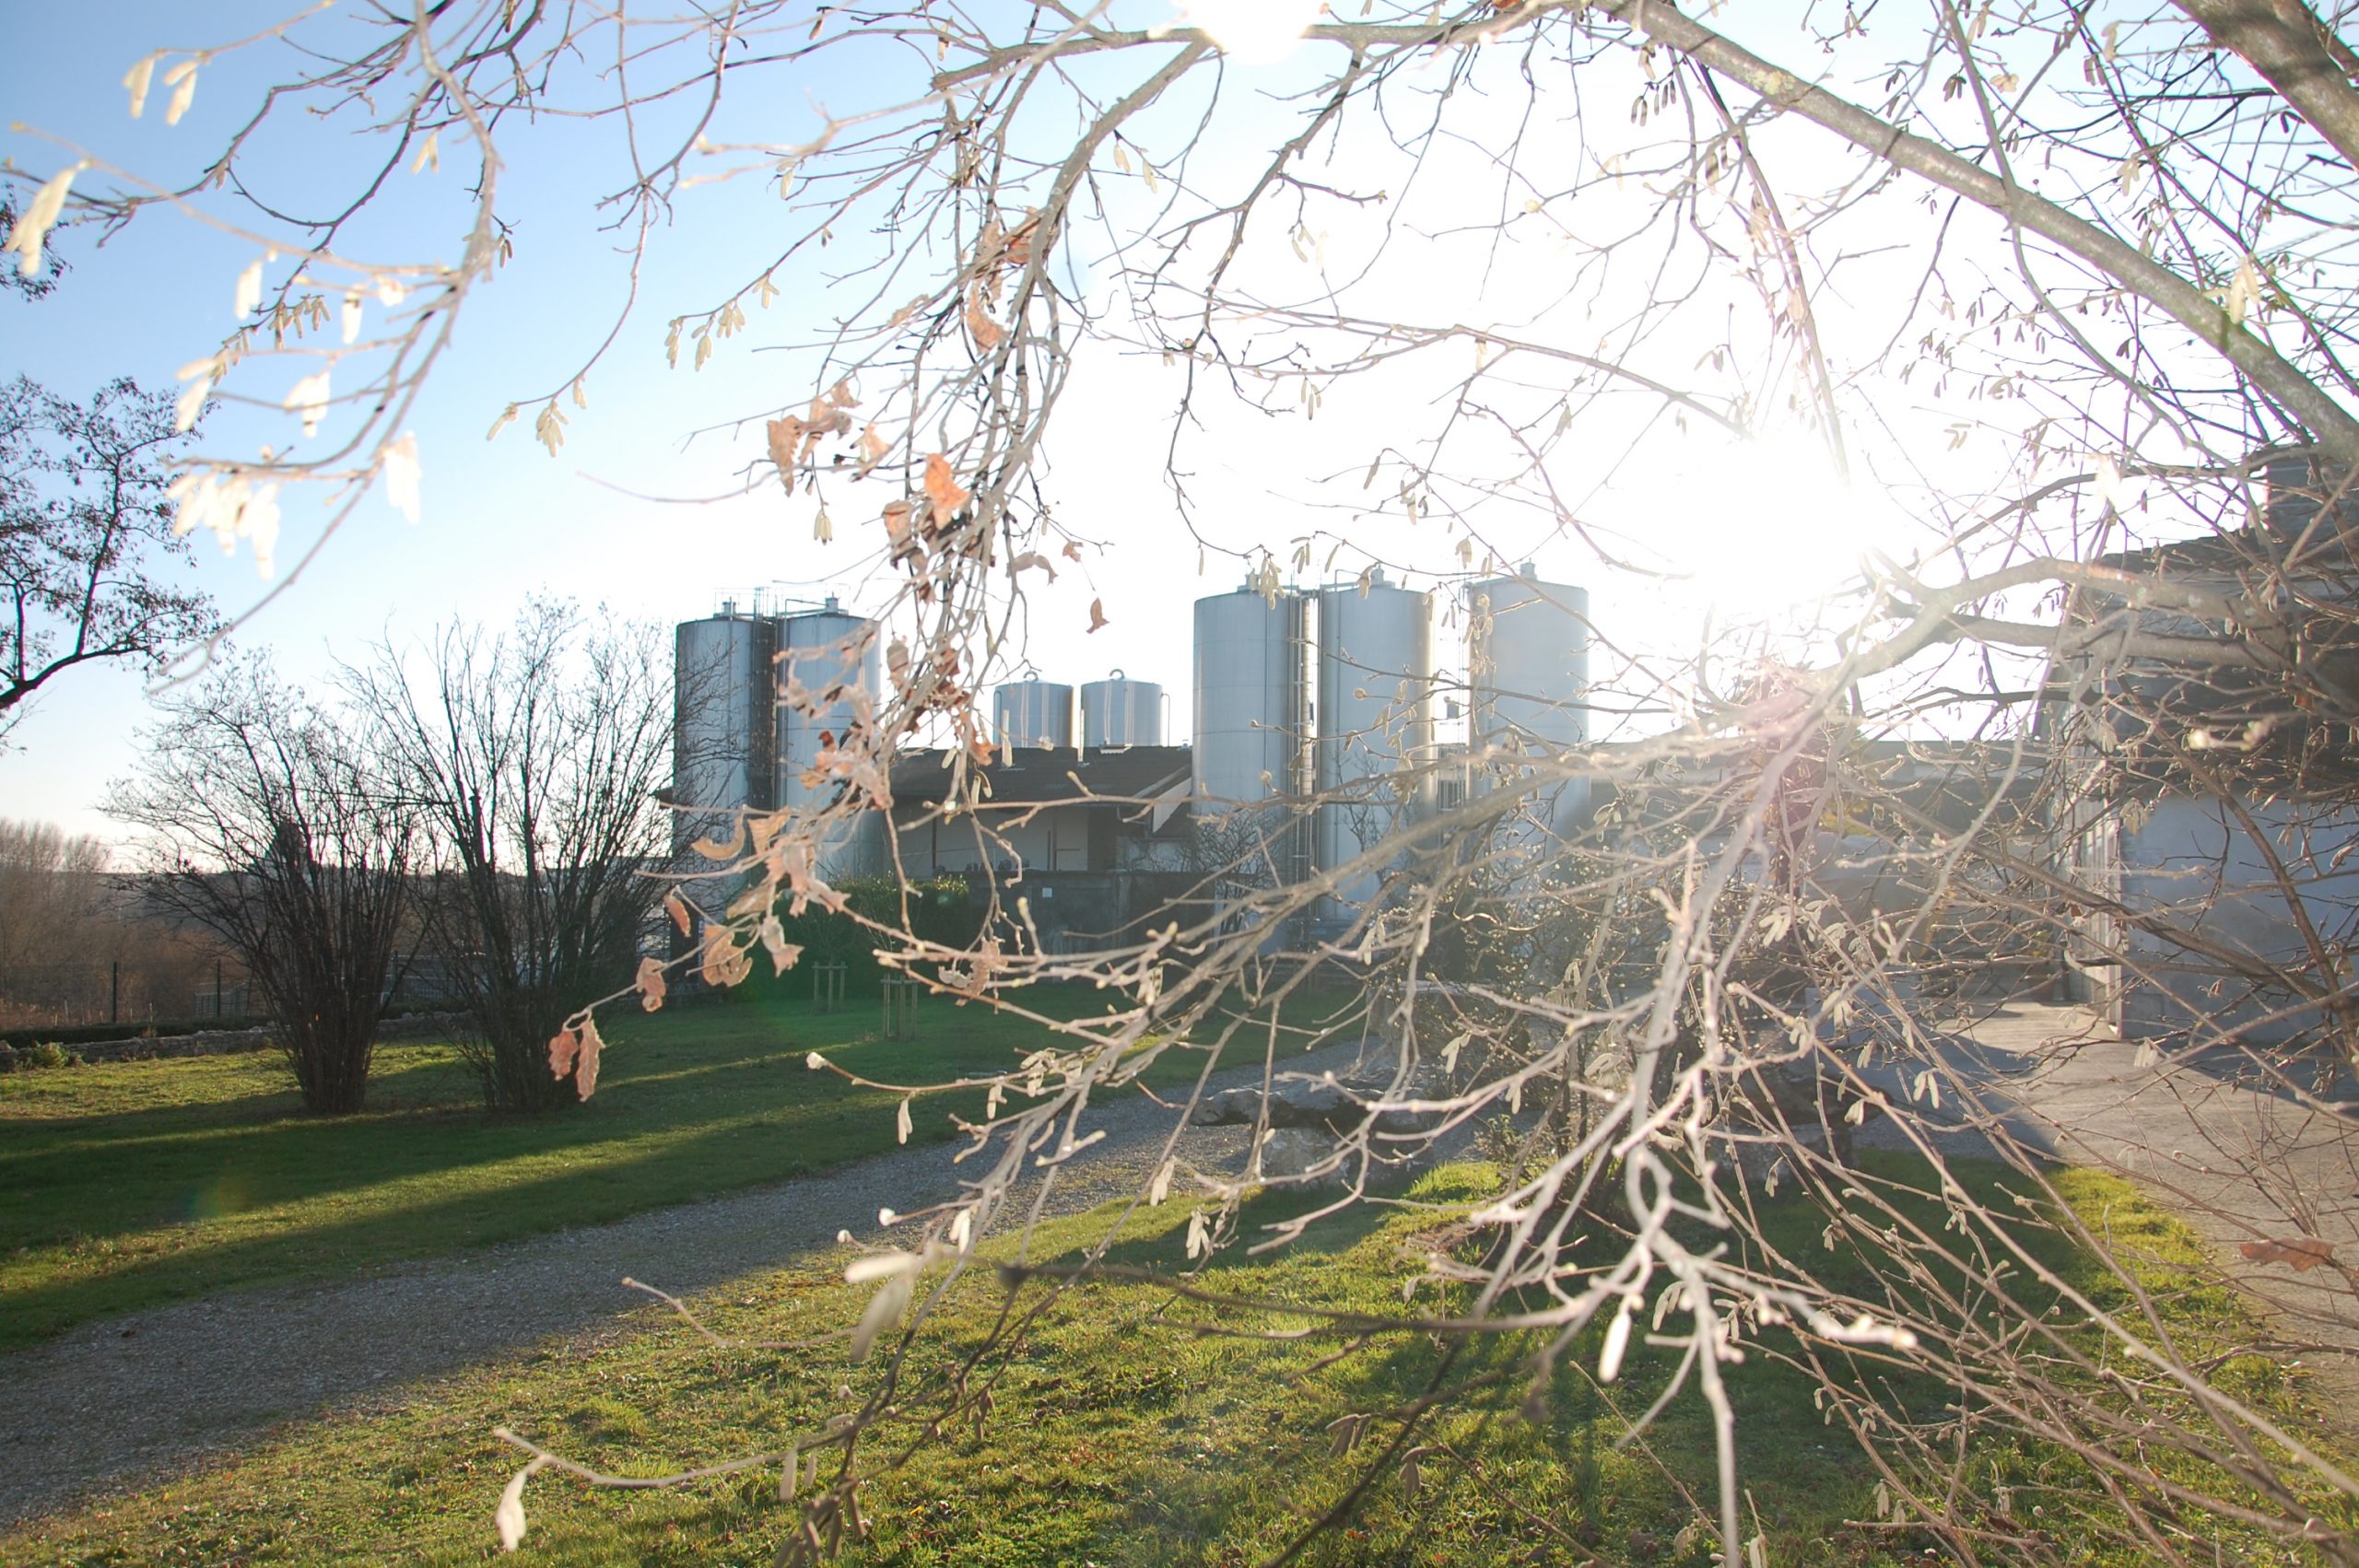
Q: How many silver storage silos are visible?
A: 7